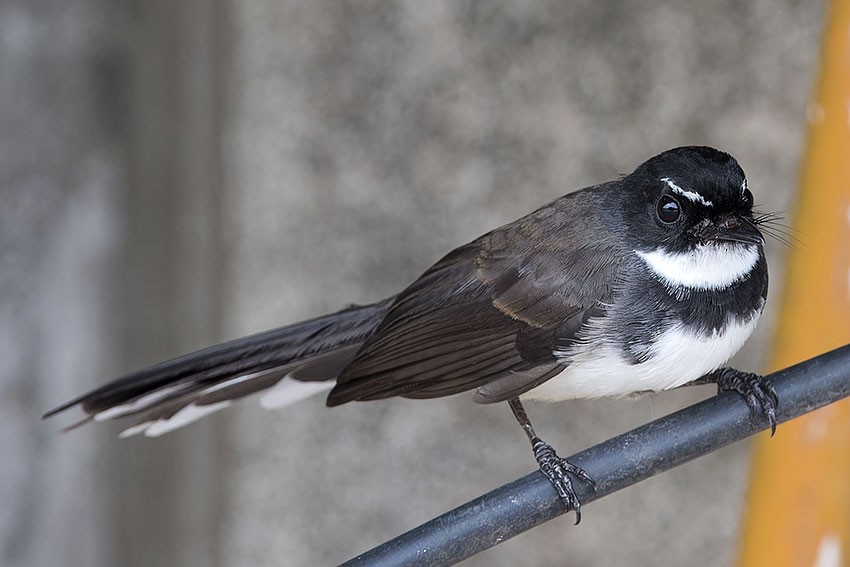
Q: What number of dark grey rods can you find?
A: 1